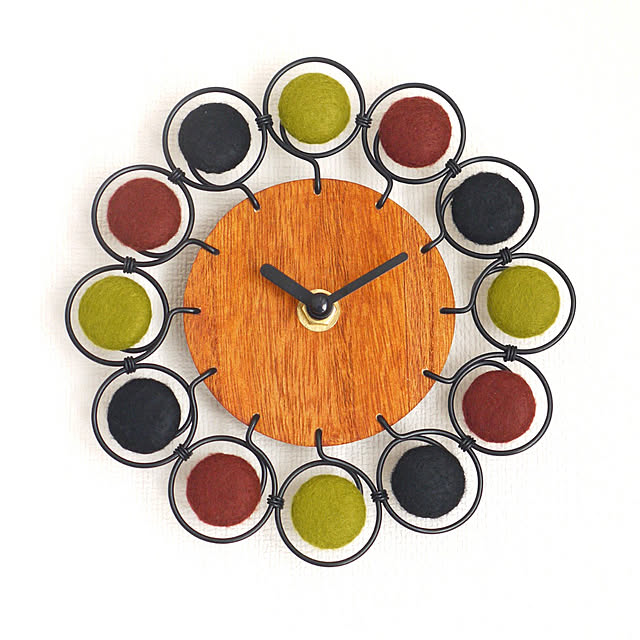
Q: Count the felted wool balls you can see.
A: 12